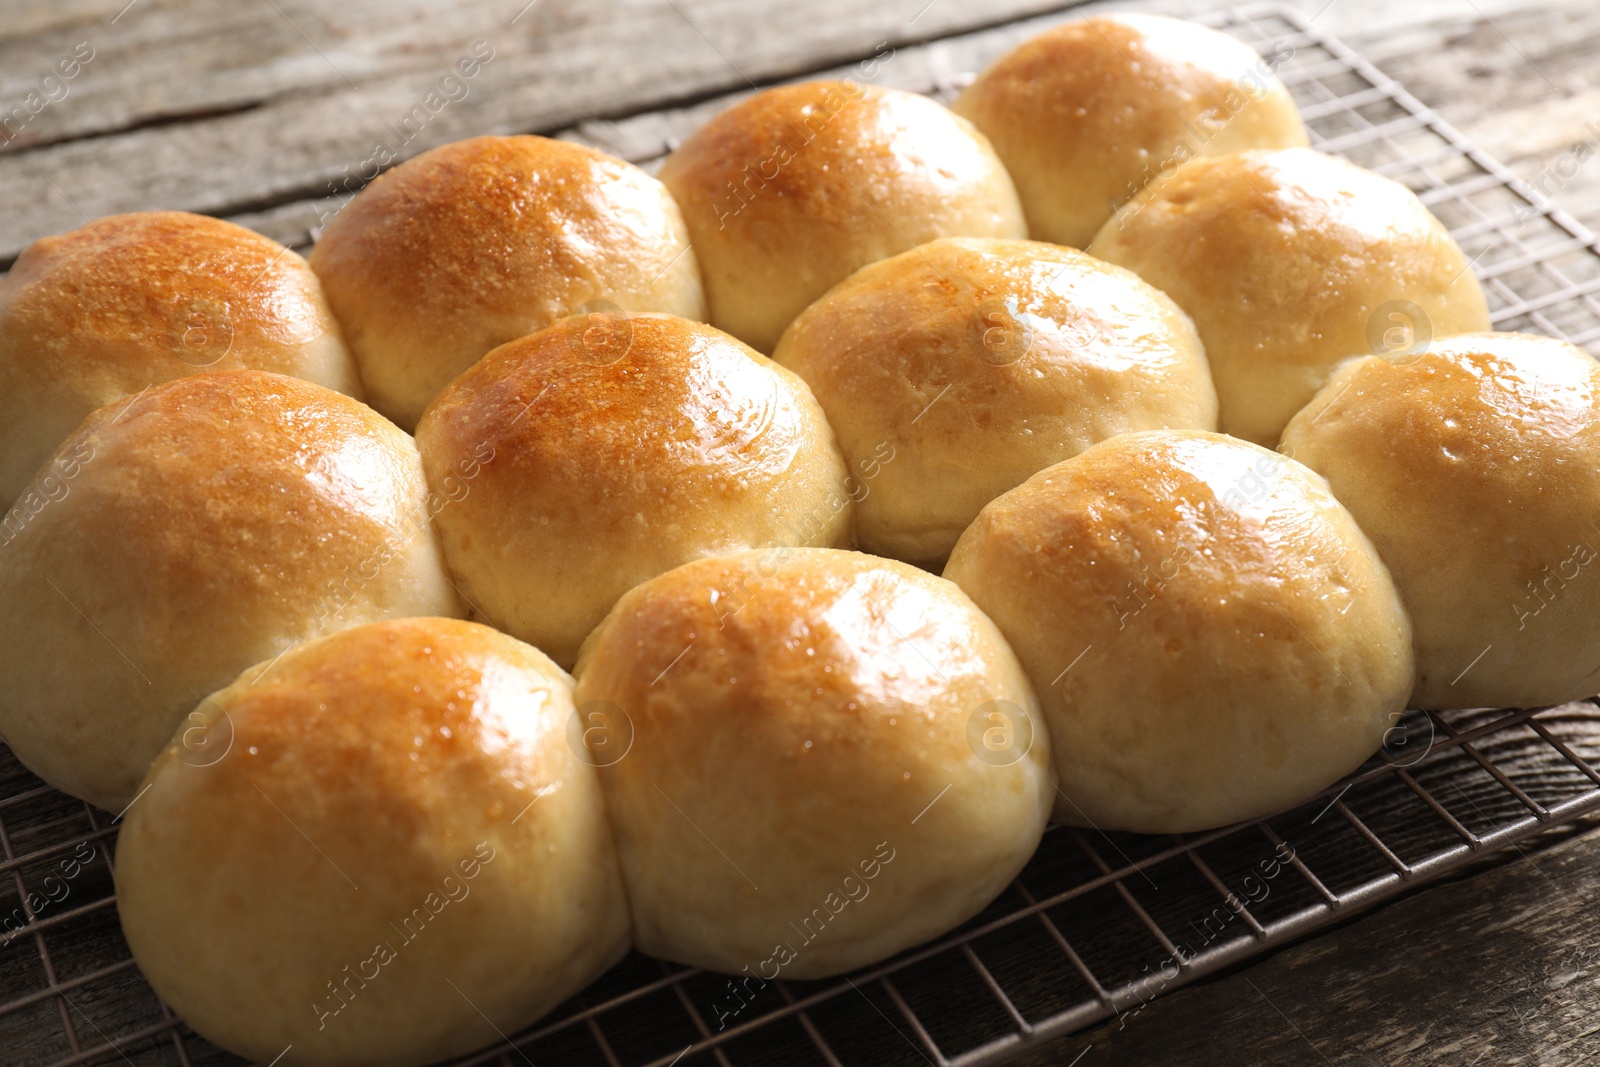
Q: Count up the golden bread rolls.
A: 12